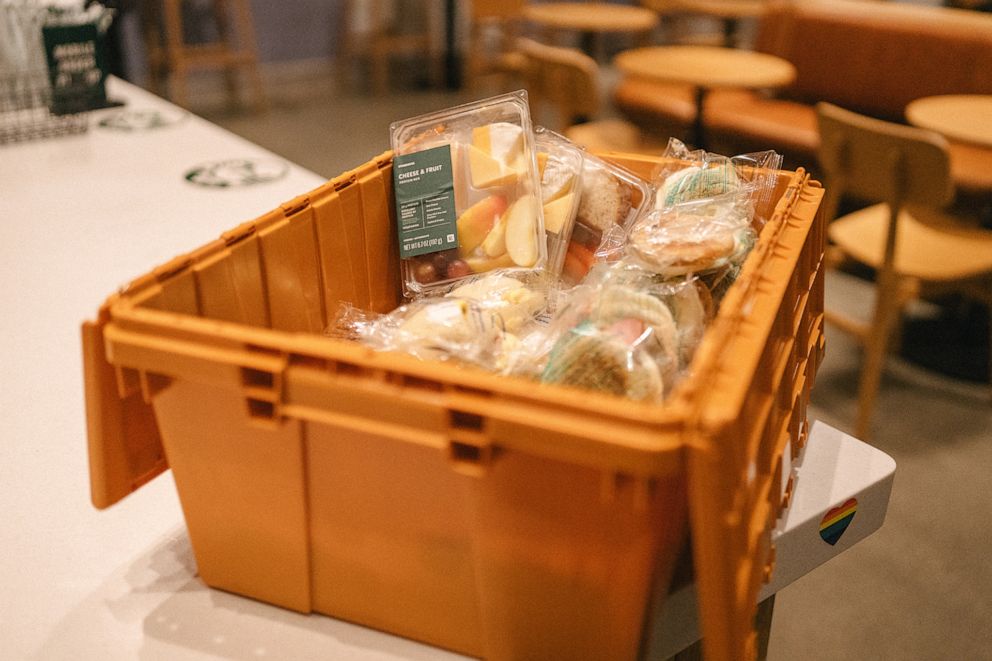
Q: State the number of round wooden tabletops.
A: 4